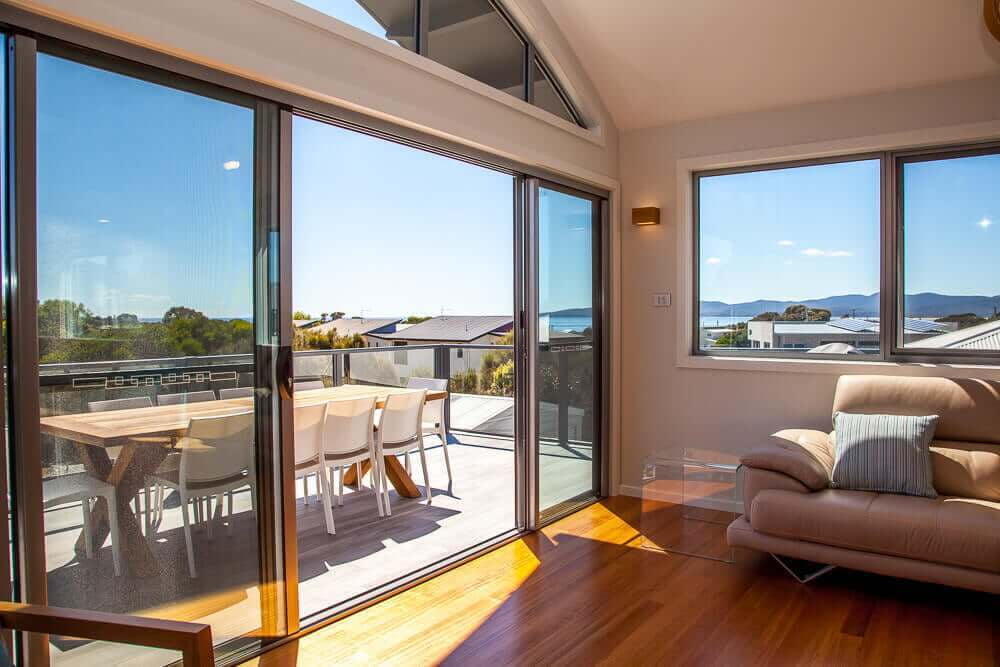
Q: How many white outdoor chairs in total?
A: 10